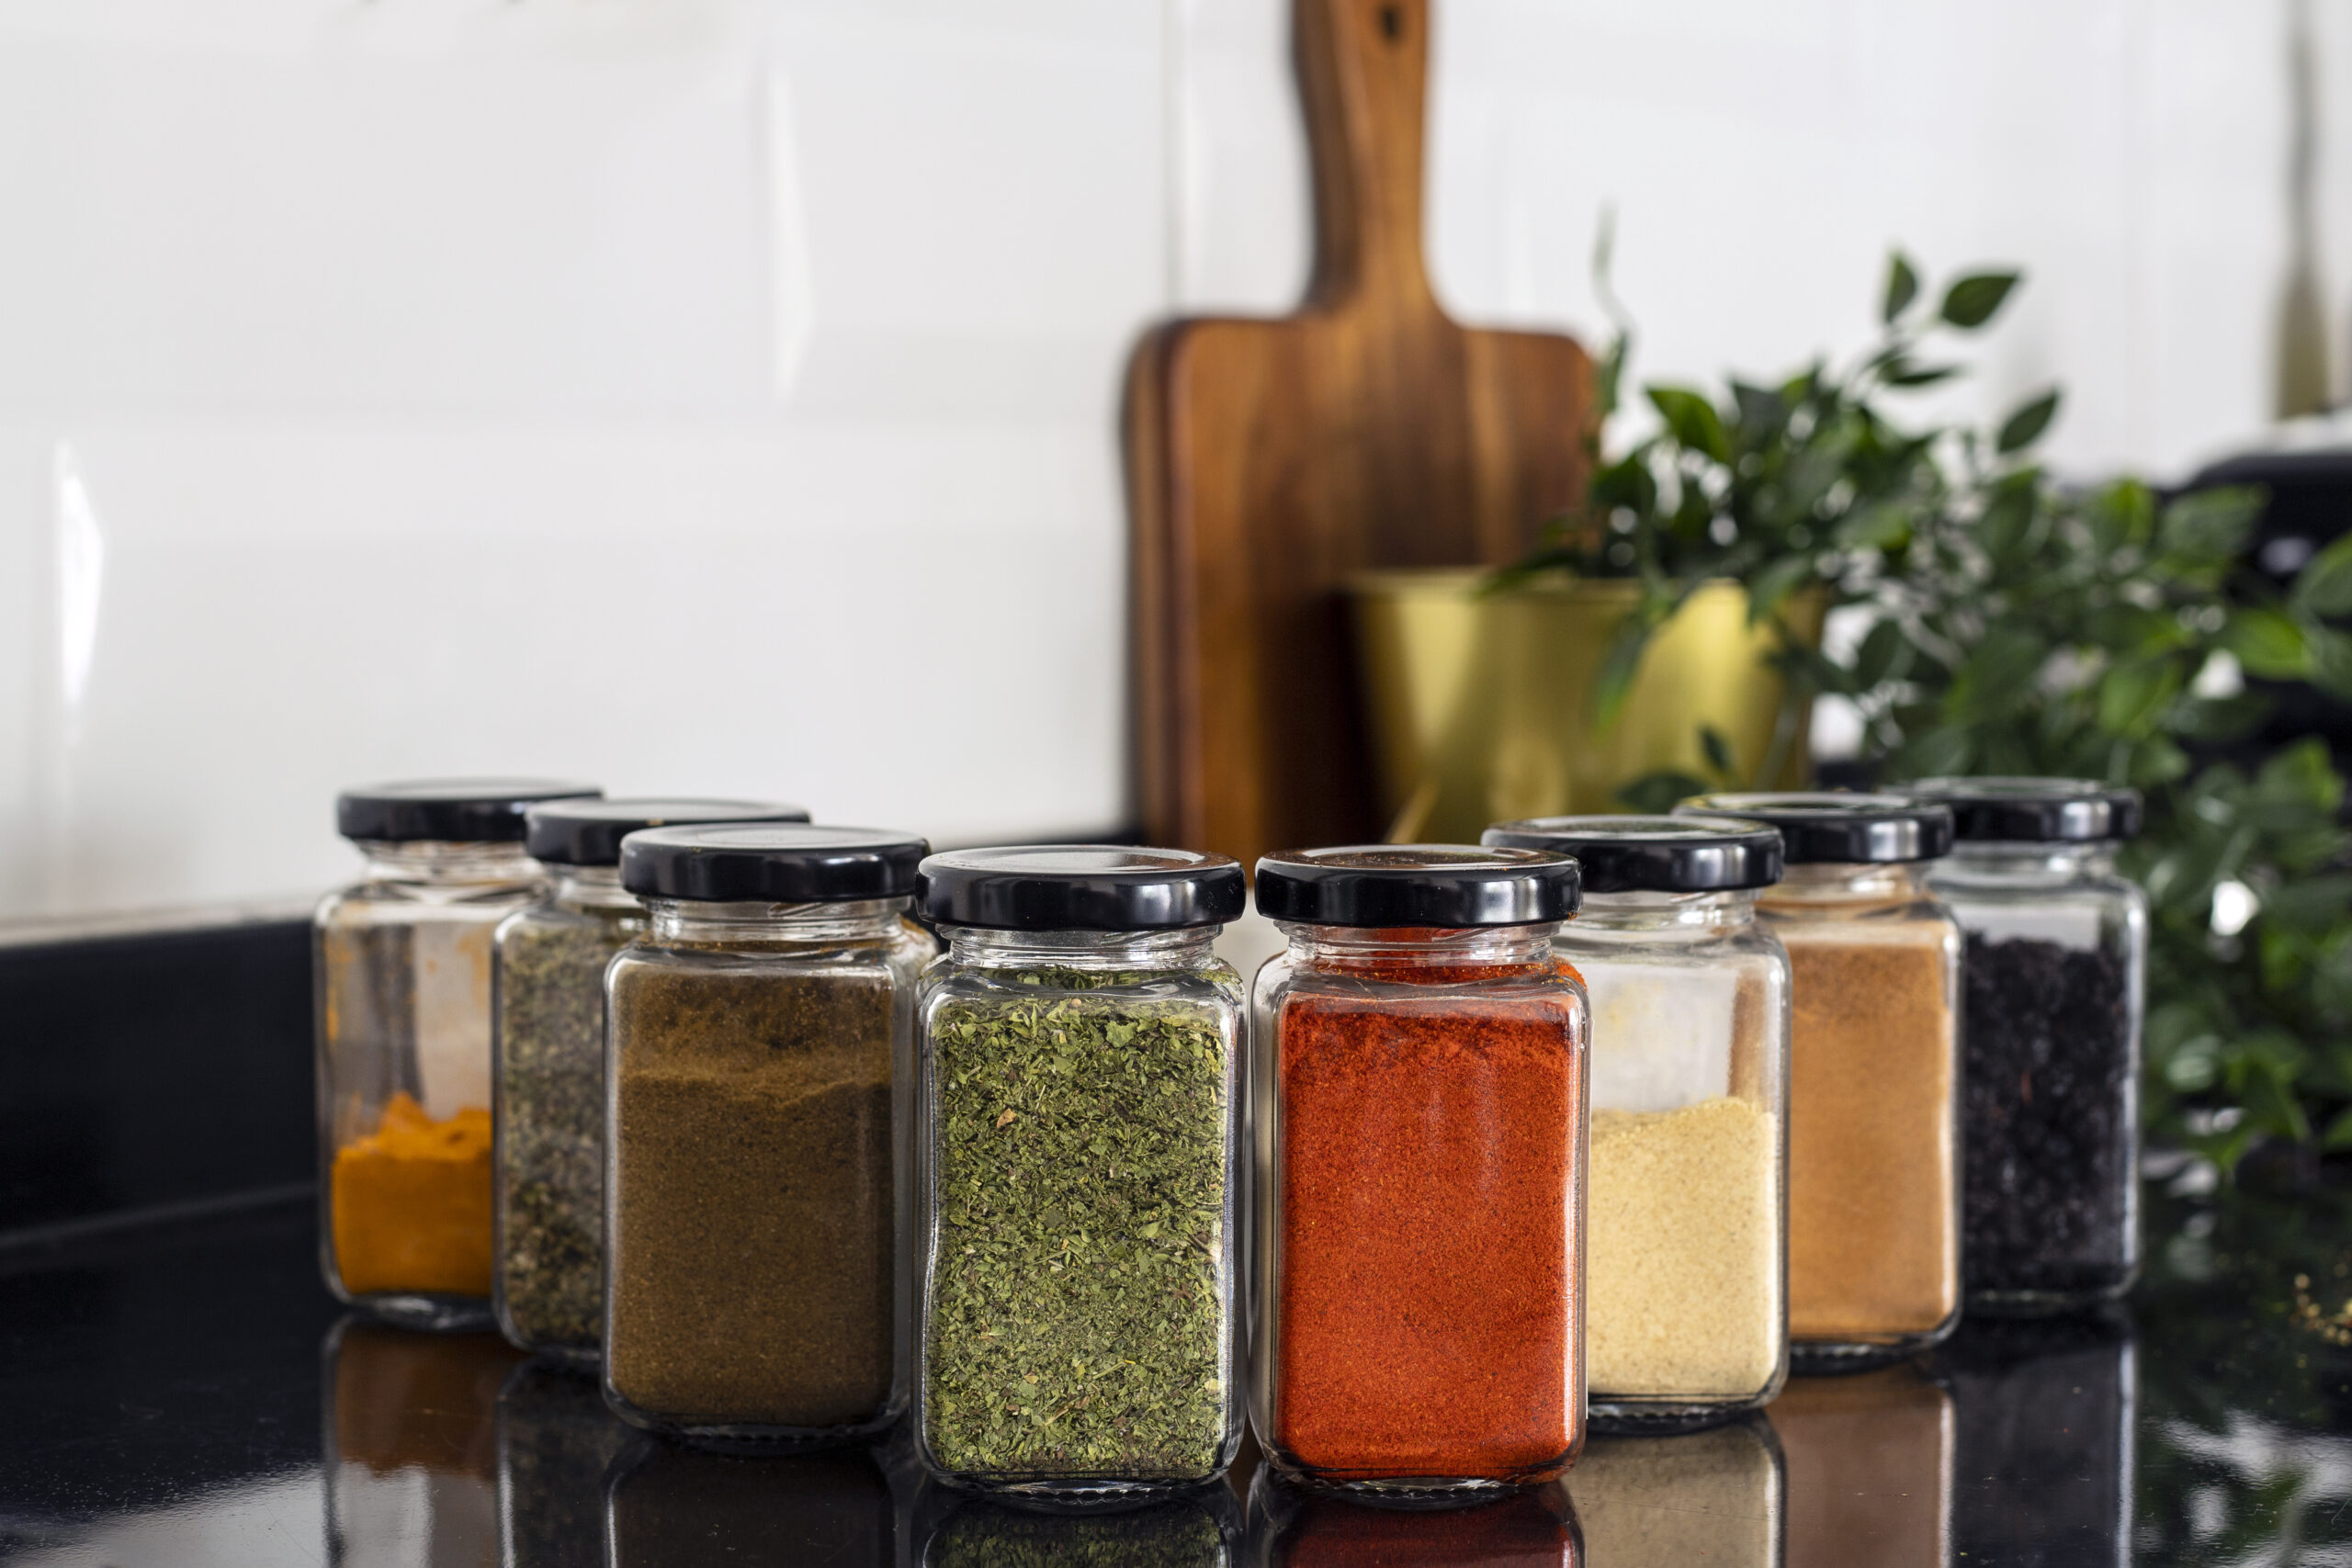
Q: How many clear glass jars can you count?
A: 8